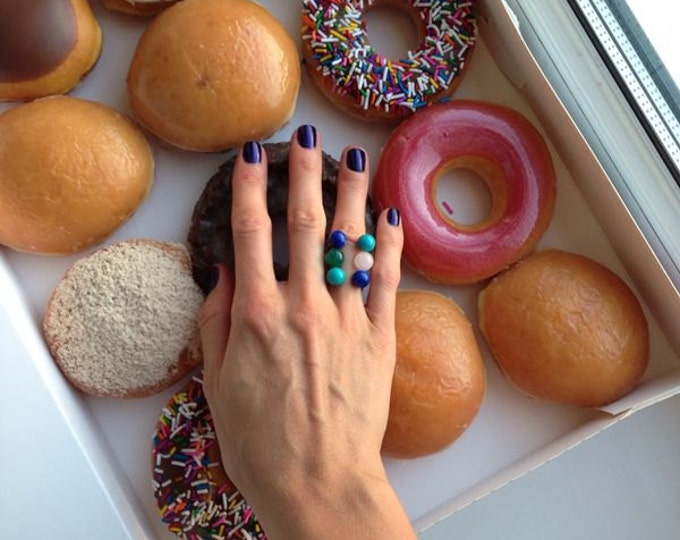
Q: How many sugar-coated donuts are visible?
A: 1